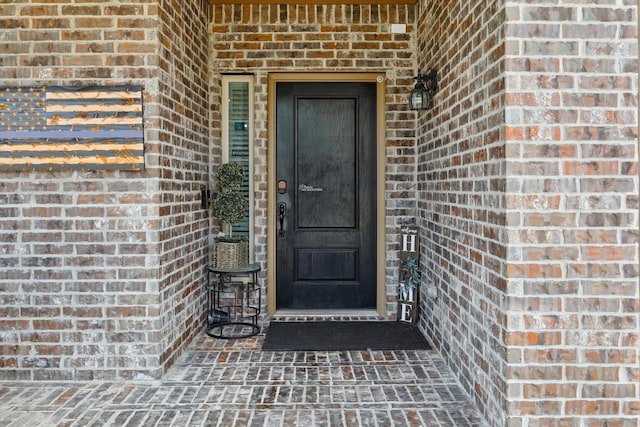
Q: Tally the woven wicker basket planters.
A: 1